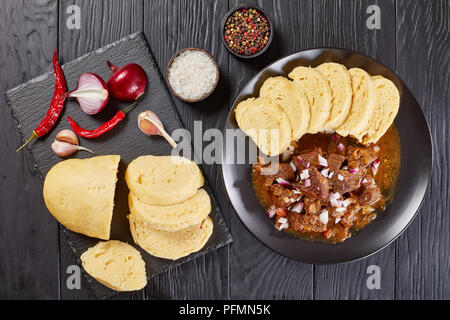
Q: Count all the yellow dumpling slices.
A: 10